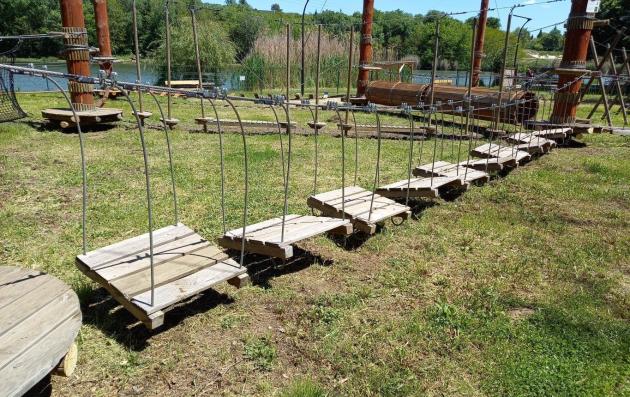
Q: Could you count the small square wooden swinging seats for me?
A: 10